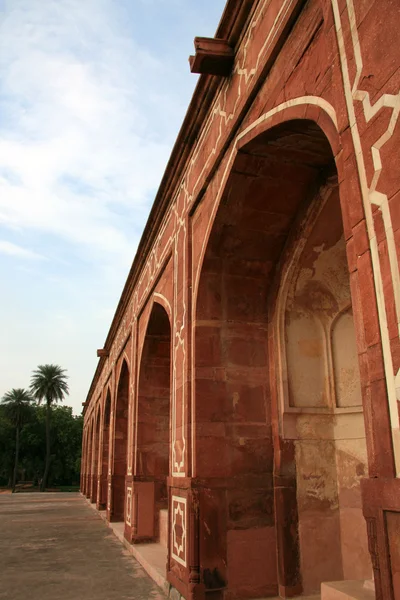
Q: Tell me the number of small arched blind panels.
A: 2